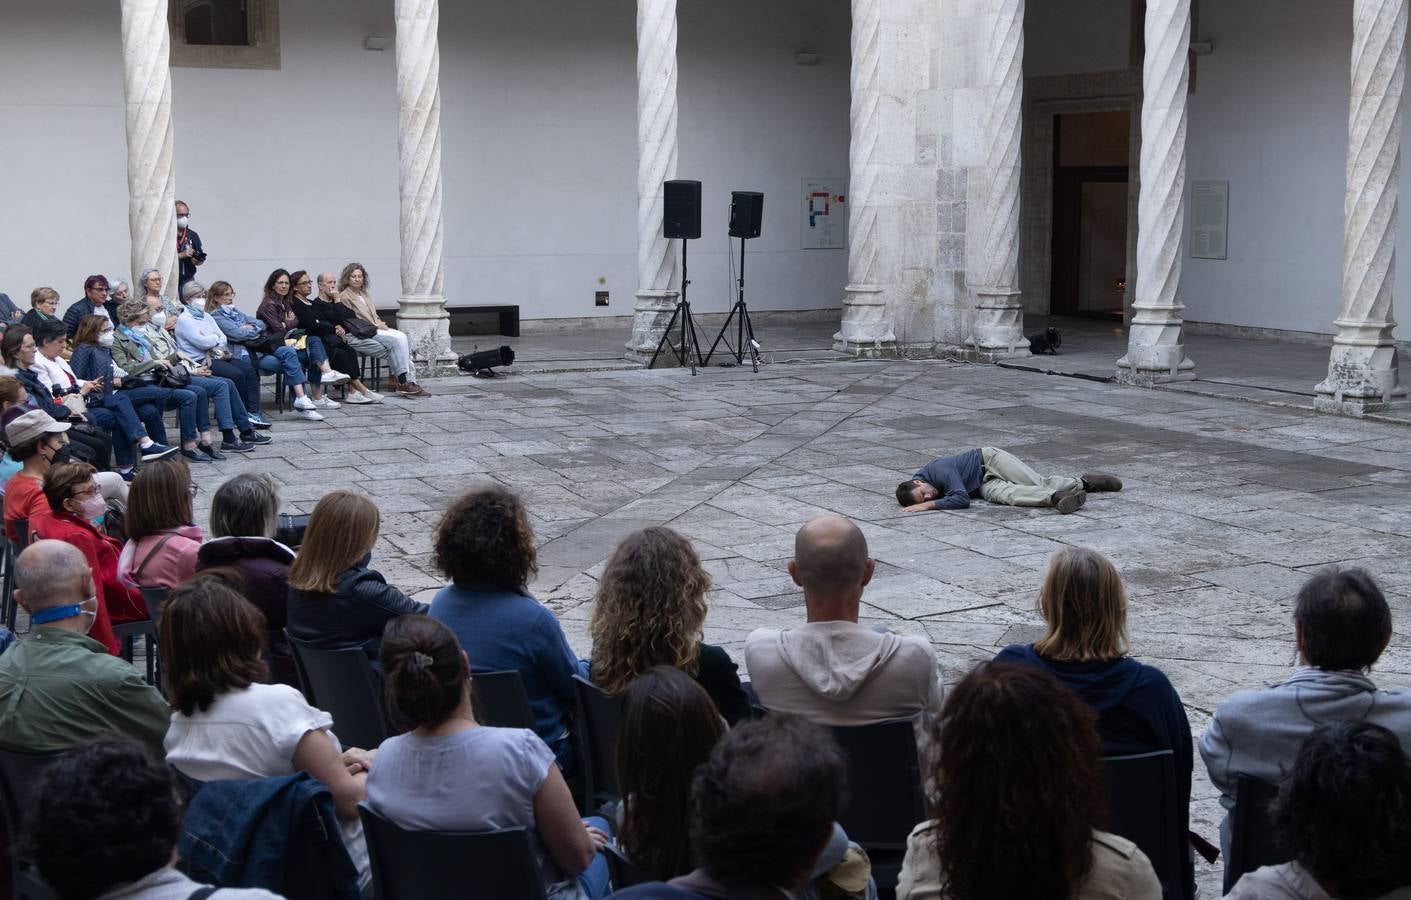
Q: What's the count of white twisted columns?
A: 7